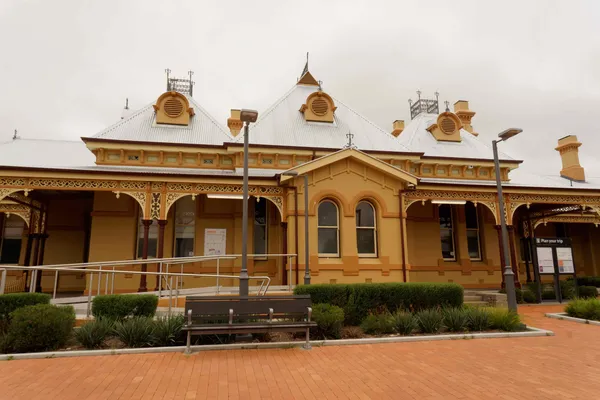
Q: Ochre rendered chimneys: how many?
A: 4